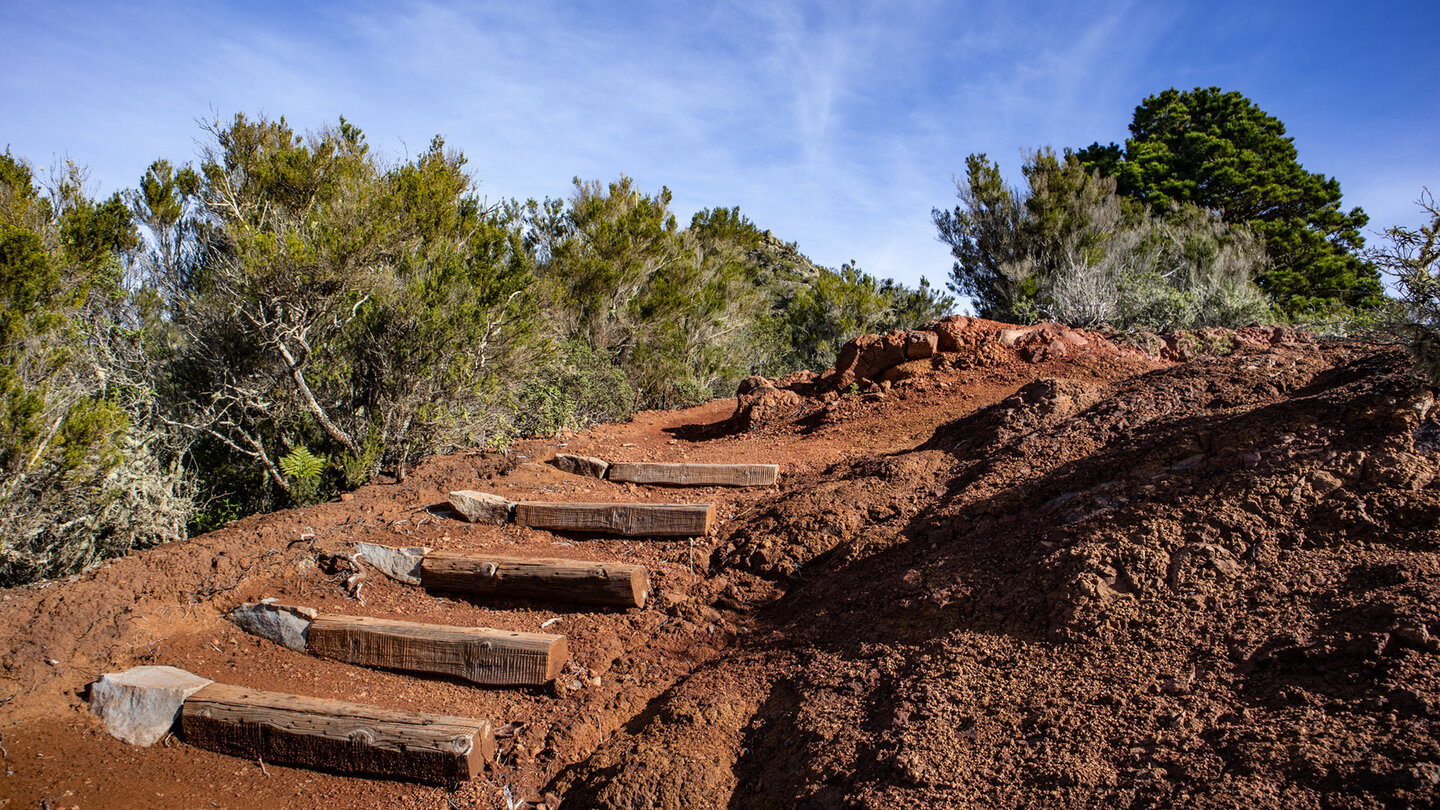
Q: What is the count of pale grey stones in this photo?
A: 5